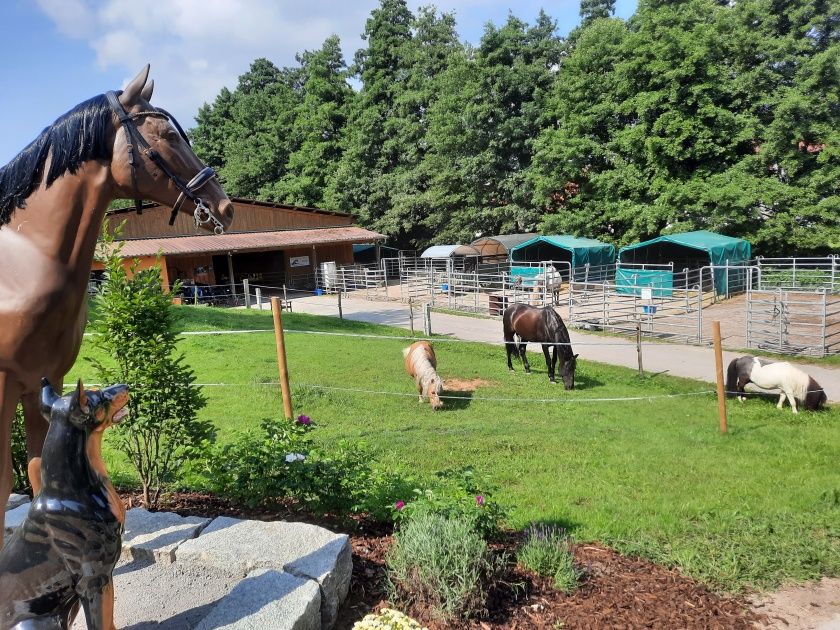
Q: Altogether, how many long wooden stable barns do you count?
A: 1